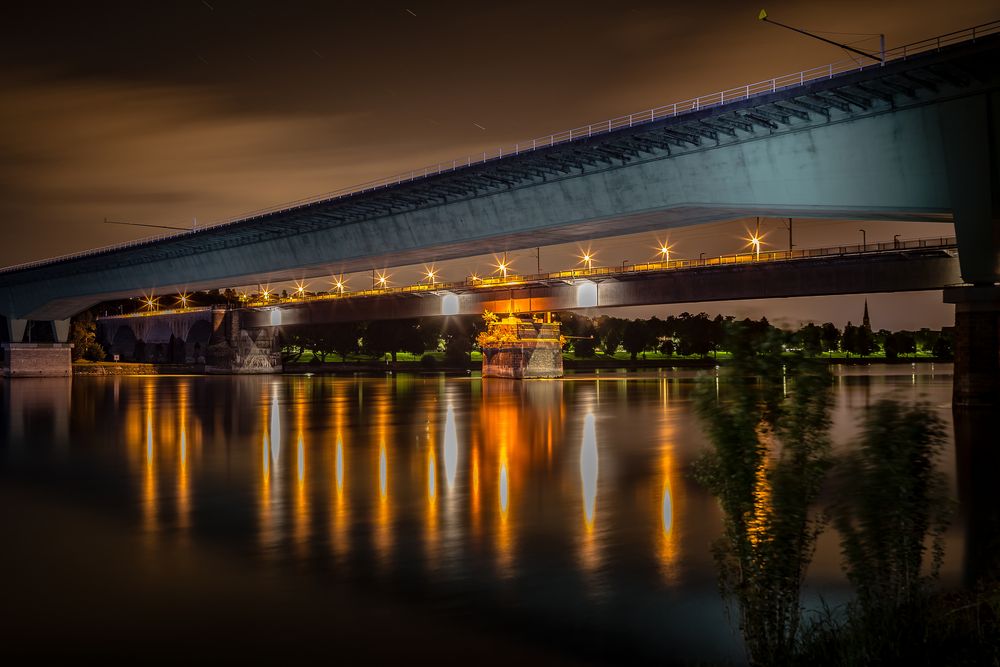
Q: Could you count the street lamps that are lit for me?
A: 11